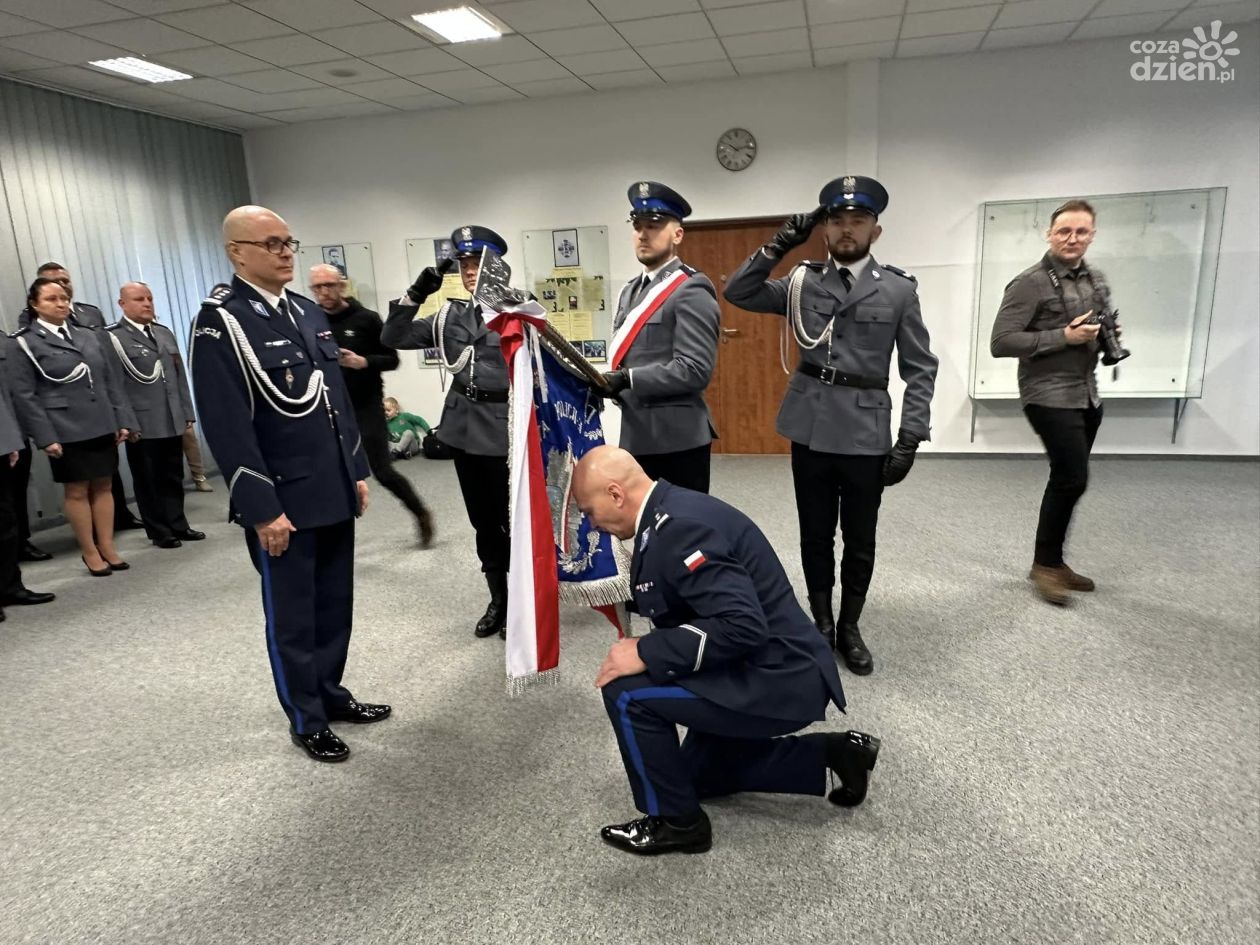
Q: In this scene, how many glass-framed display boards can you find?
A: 4